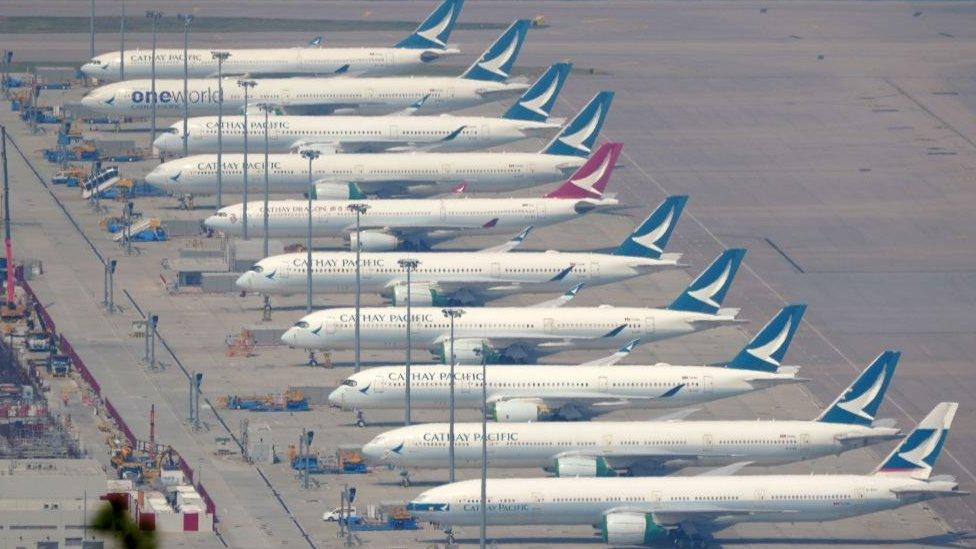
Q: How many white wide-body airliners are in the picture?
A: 10